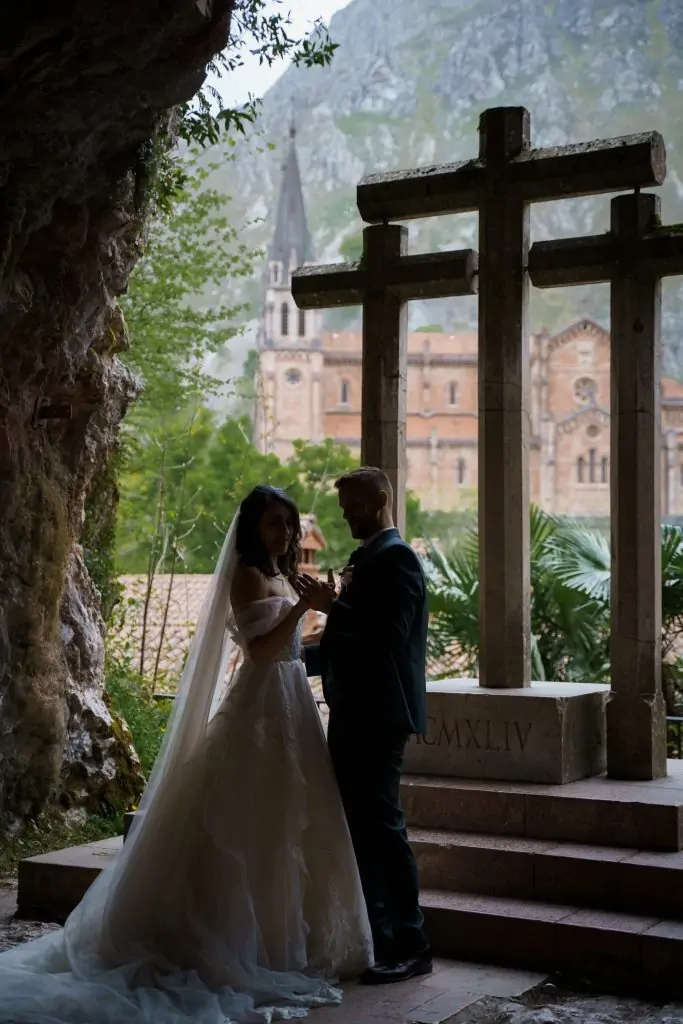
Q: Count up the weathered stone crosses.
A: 3